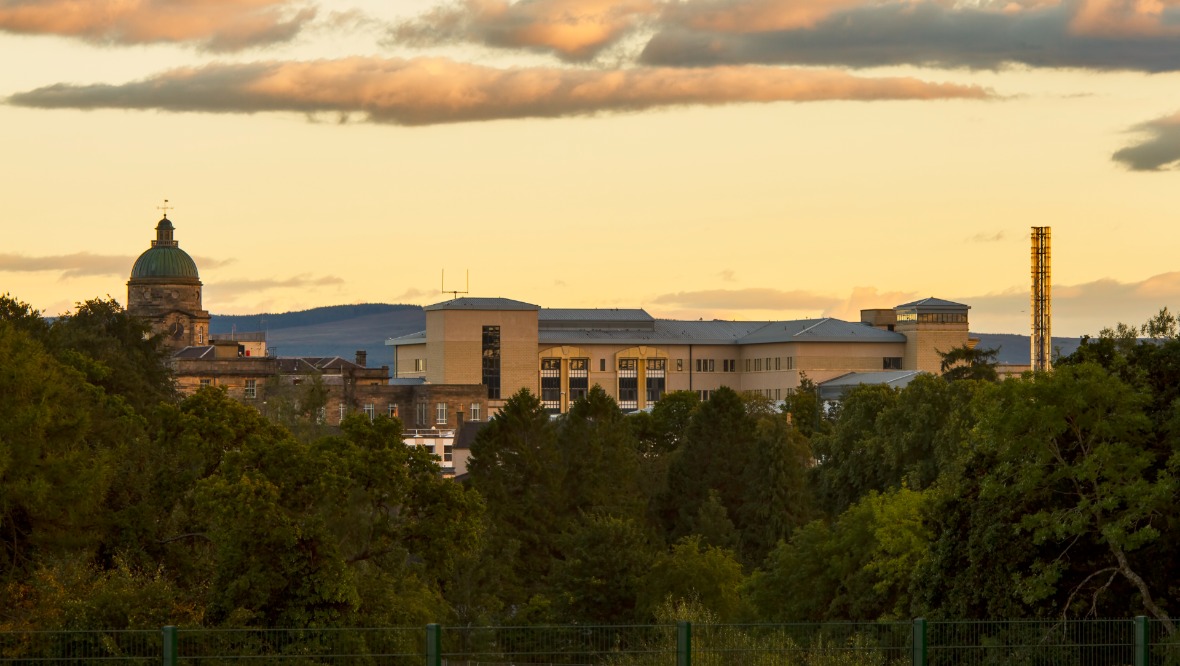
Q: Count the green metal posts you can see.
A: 5